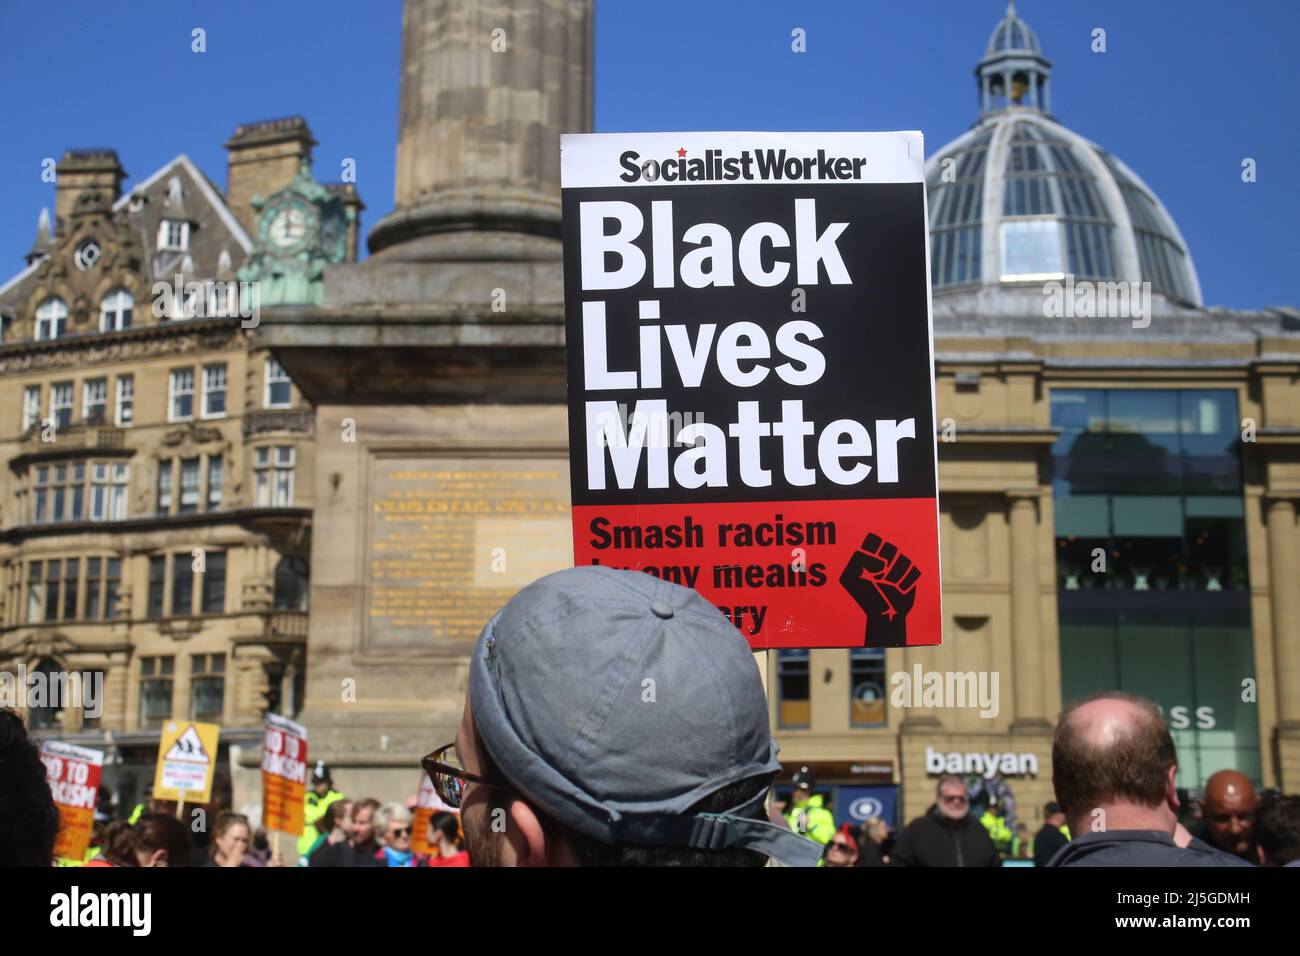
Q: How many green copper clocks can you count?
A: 1